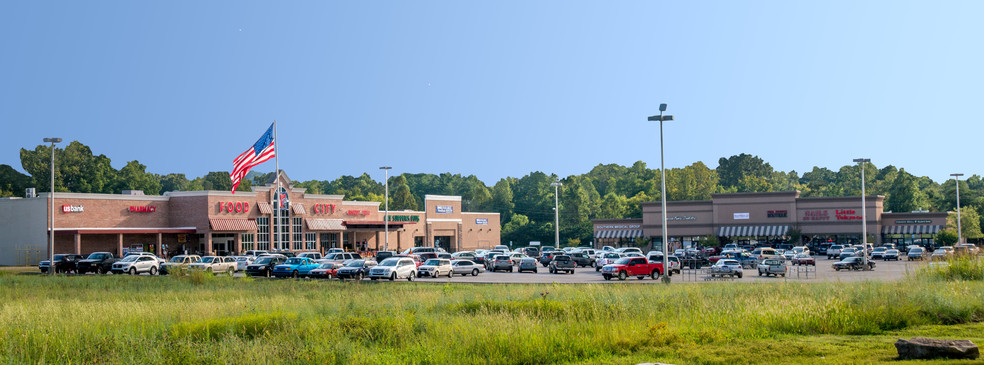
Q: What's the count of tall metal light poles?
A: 6